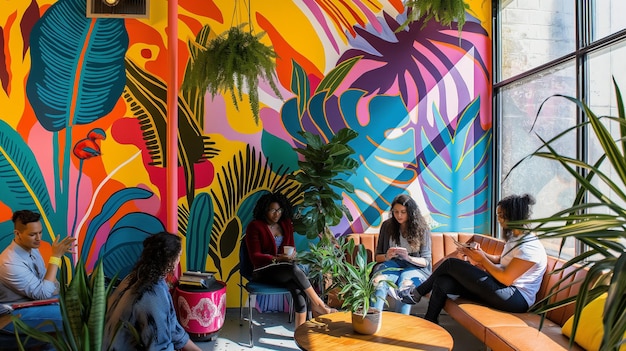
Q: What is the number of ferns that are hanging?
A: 2